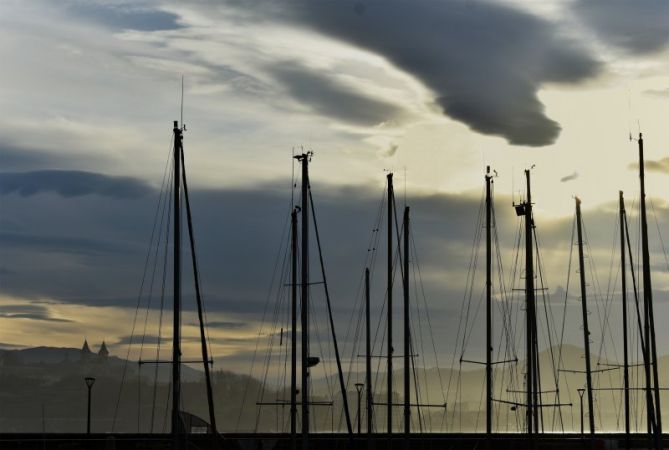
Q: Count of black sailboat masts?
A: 11